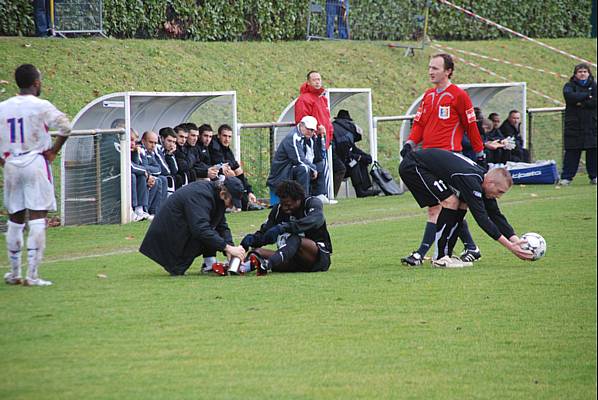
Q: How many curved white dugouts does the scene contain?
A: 3